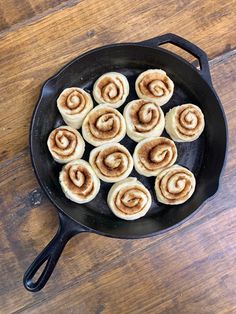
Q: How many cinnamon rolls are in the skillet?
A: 12